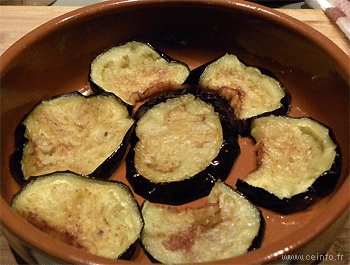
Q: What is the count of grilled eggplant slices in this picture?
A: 7